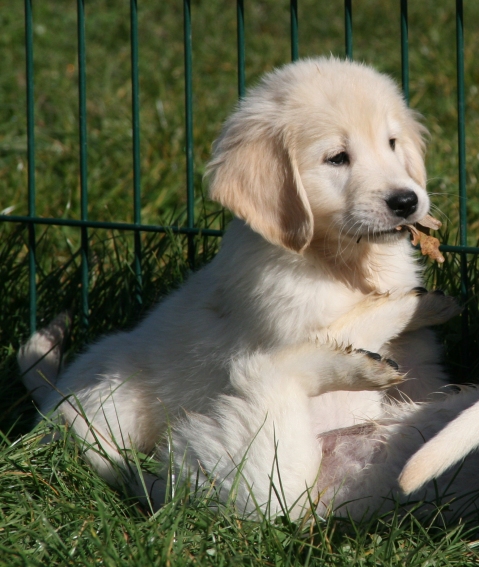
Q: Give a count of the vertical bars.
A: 9